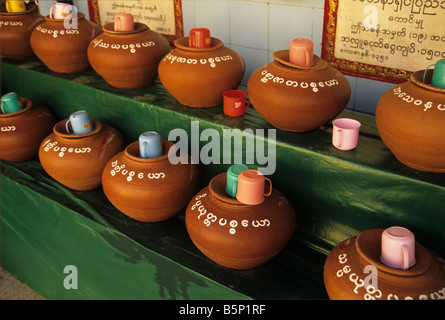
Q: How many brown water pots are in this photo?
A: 11